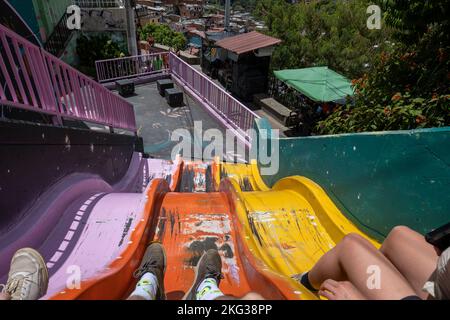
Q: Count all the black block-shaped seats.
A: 3